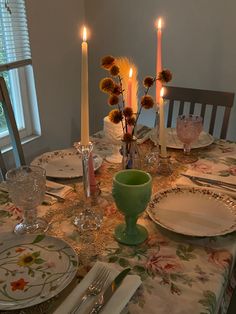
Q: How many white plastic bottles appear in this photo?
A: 0